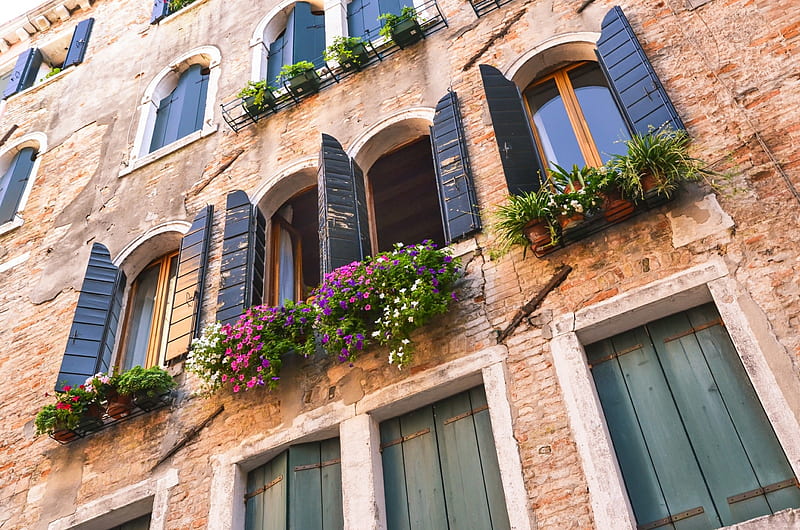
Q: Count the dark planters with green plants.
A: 4